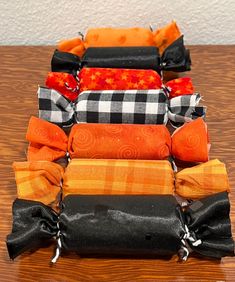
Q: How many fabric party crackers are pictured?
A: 7